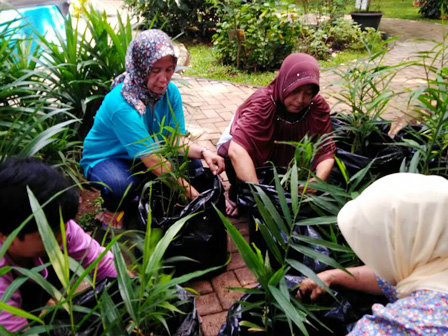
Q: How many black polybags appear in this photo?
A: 6